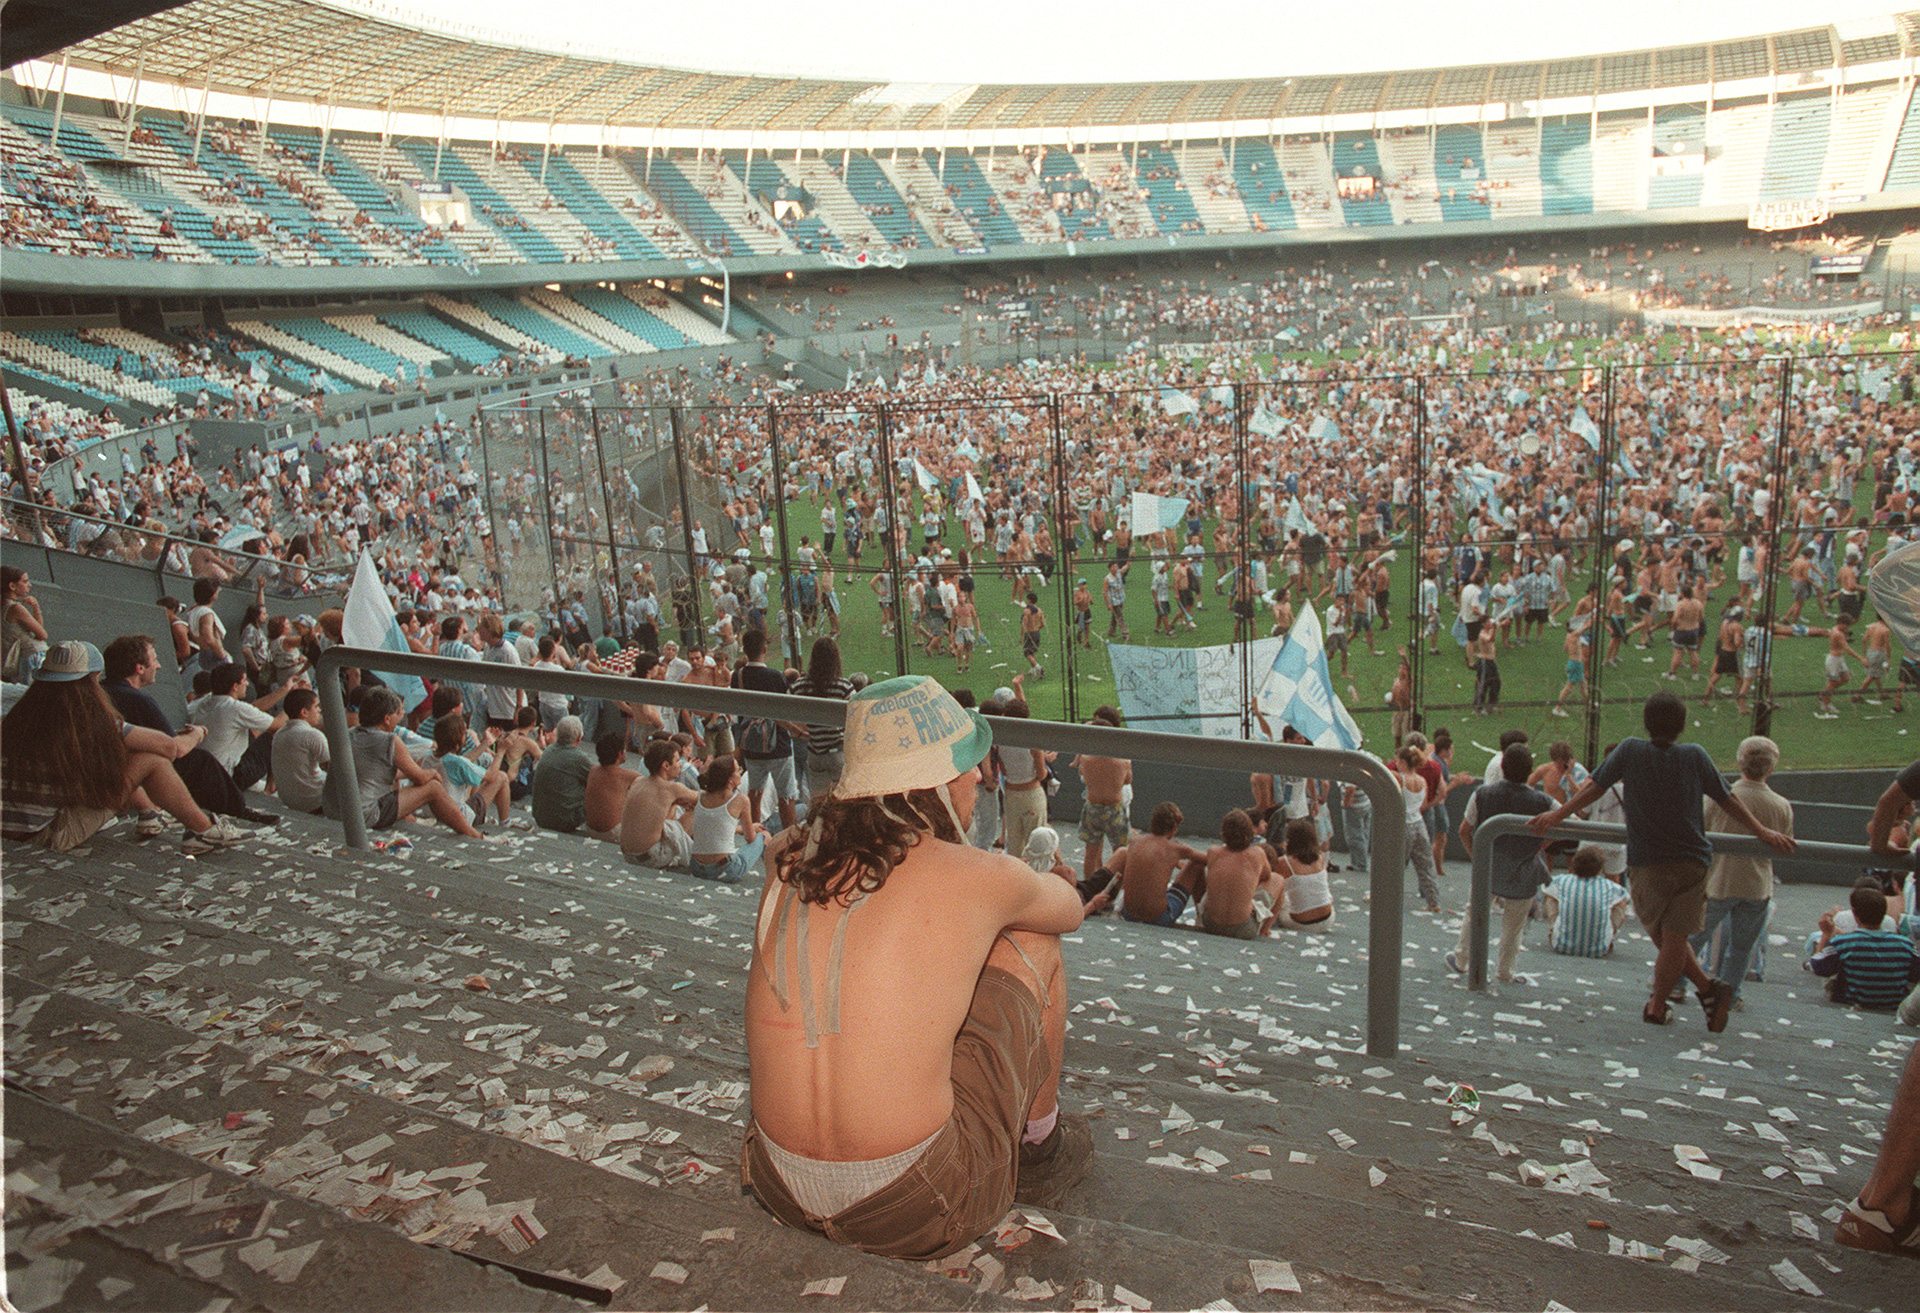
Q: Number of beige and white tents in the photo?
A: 0